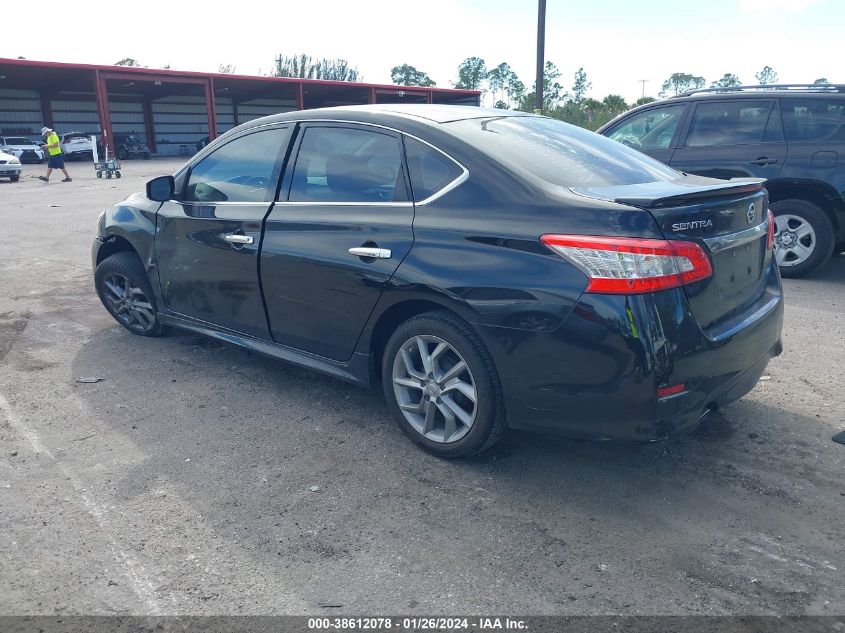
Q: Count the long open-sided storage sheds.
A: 1